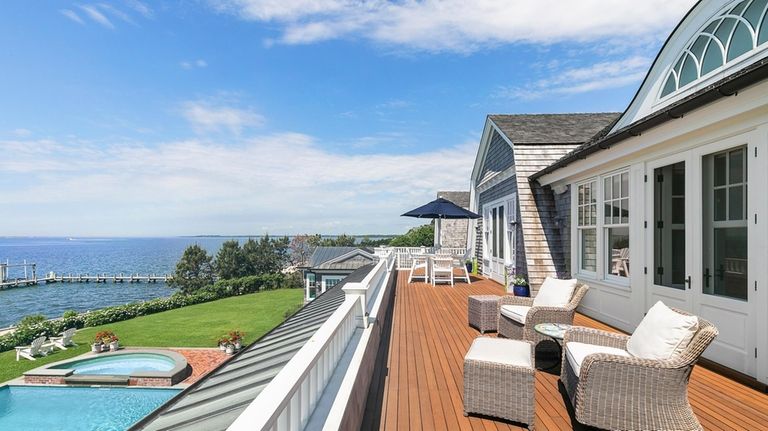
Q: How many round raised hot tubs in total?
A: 1